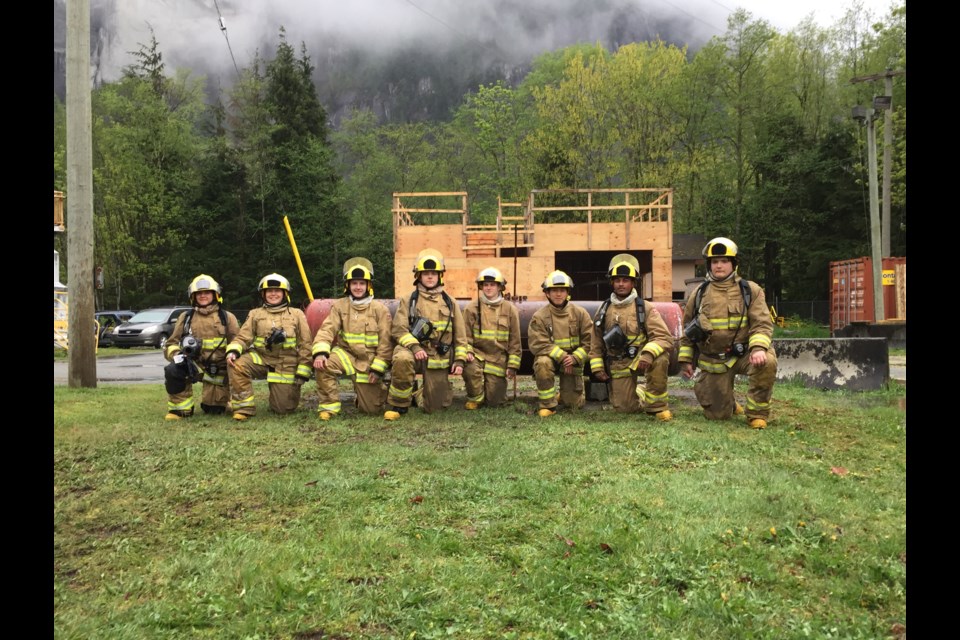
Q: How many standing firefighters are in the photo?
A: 0